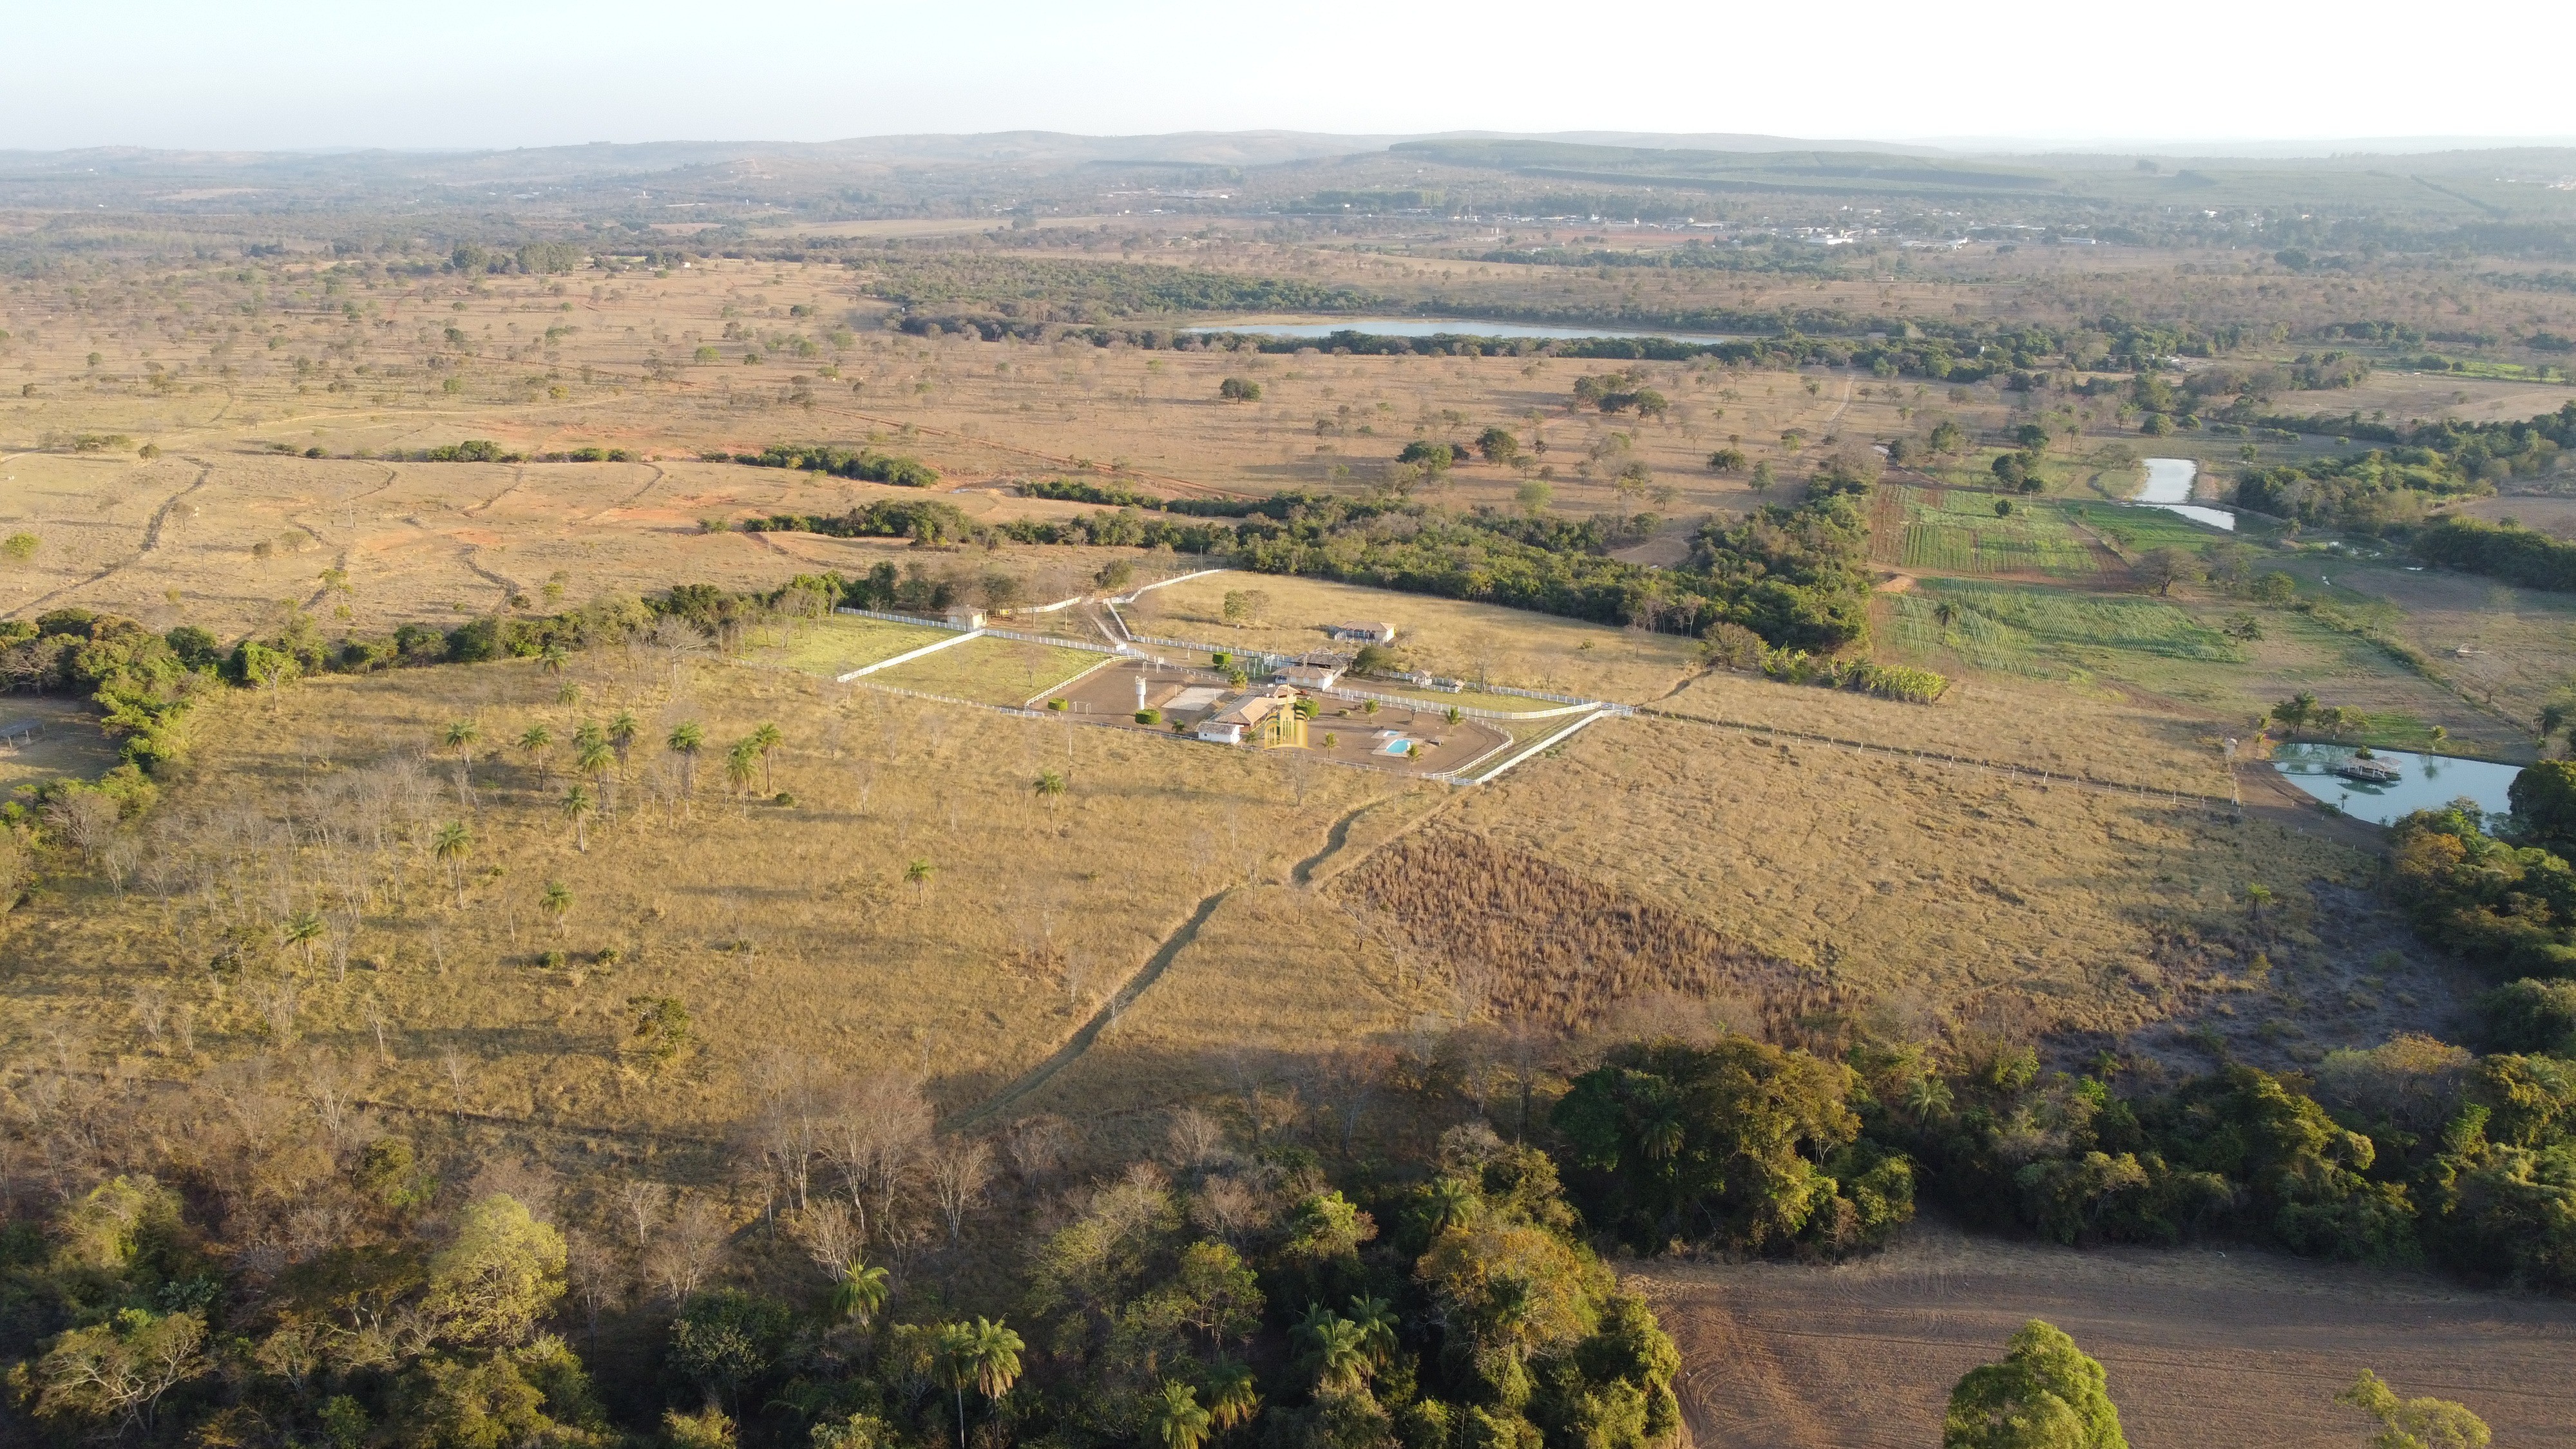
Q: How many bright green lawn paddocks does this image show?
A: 2